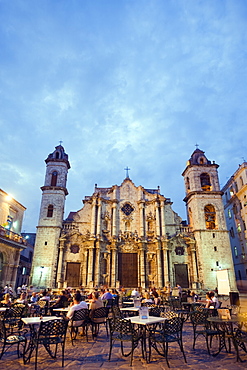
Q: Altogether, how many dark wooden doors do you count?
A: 3